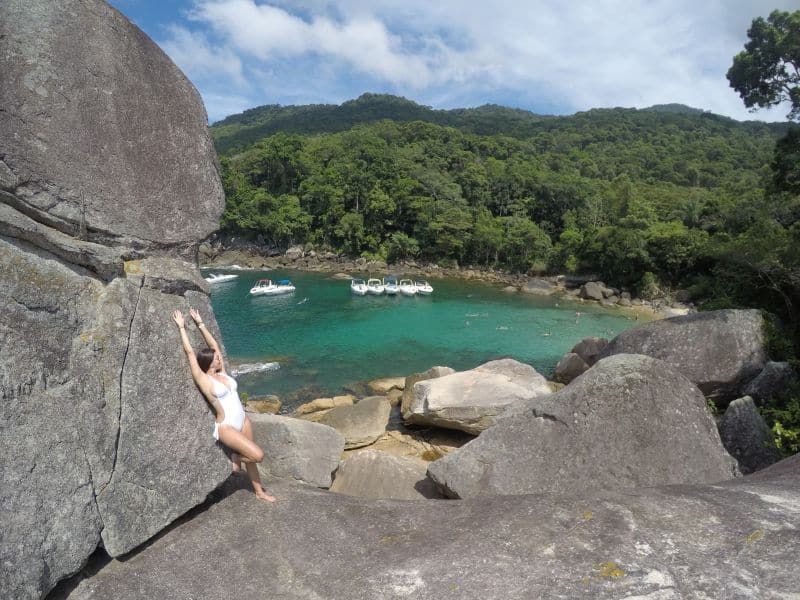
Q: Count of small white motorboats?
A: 8